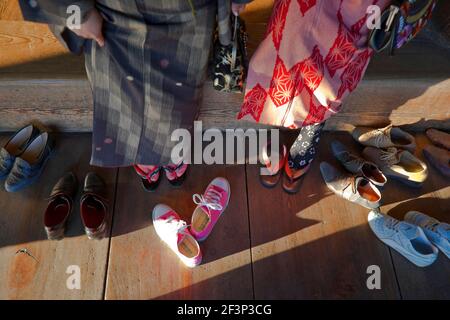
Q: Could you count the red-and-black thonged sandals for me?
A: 2